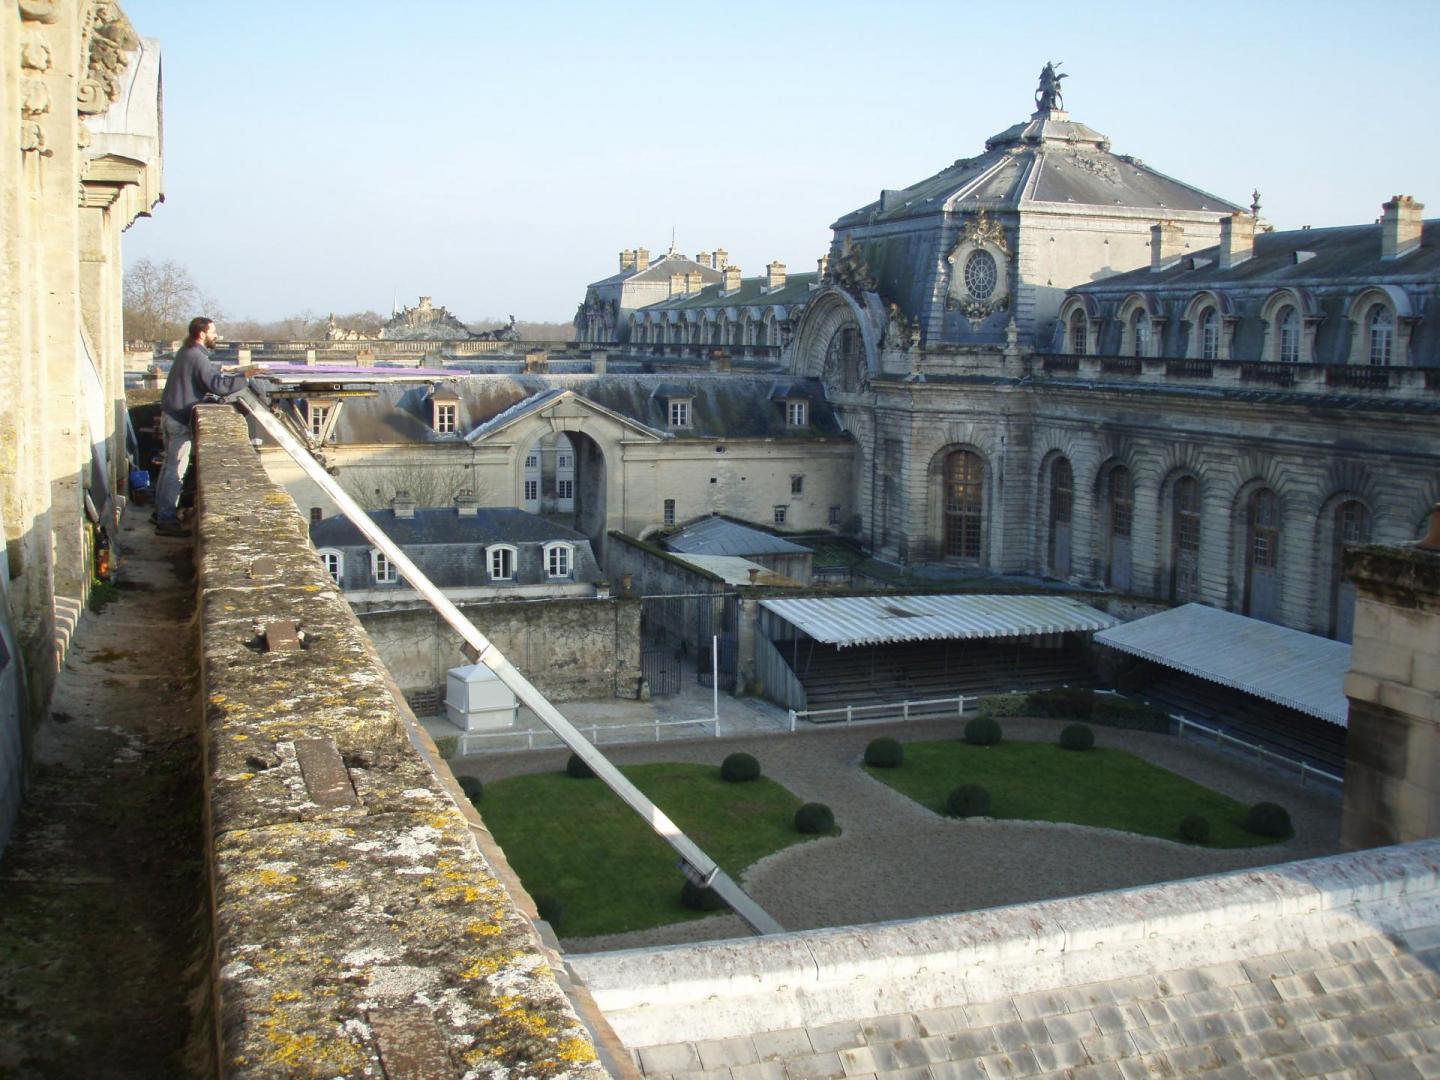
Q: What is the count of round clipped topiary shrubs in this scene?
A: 12